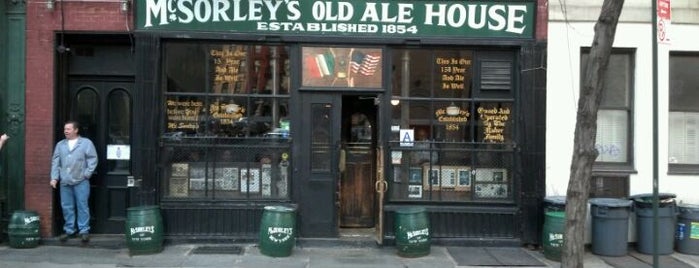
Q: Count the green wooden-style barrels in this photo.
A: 5